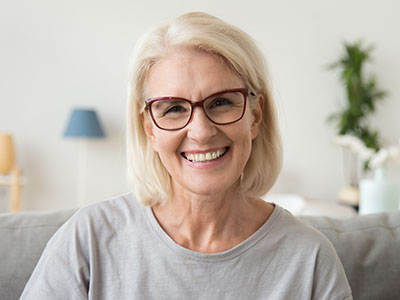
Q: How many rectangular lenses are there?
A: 2